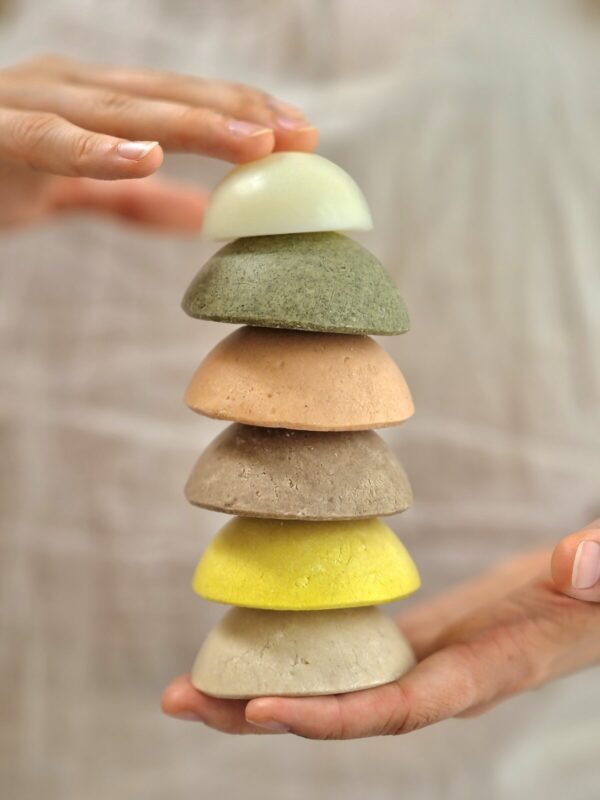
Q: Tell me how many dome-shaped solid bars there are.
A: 6